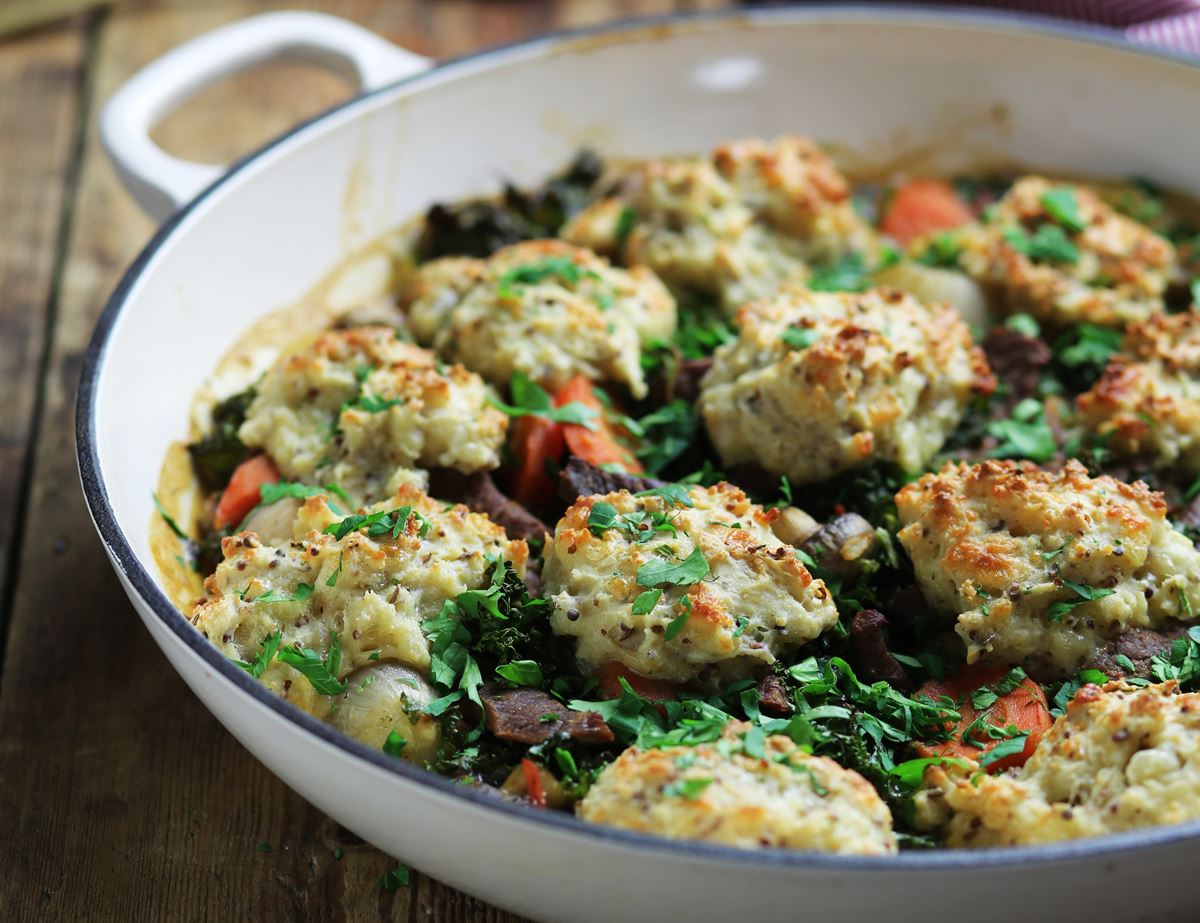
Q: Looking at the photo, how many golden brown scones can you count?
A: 11